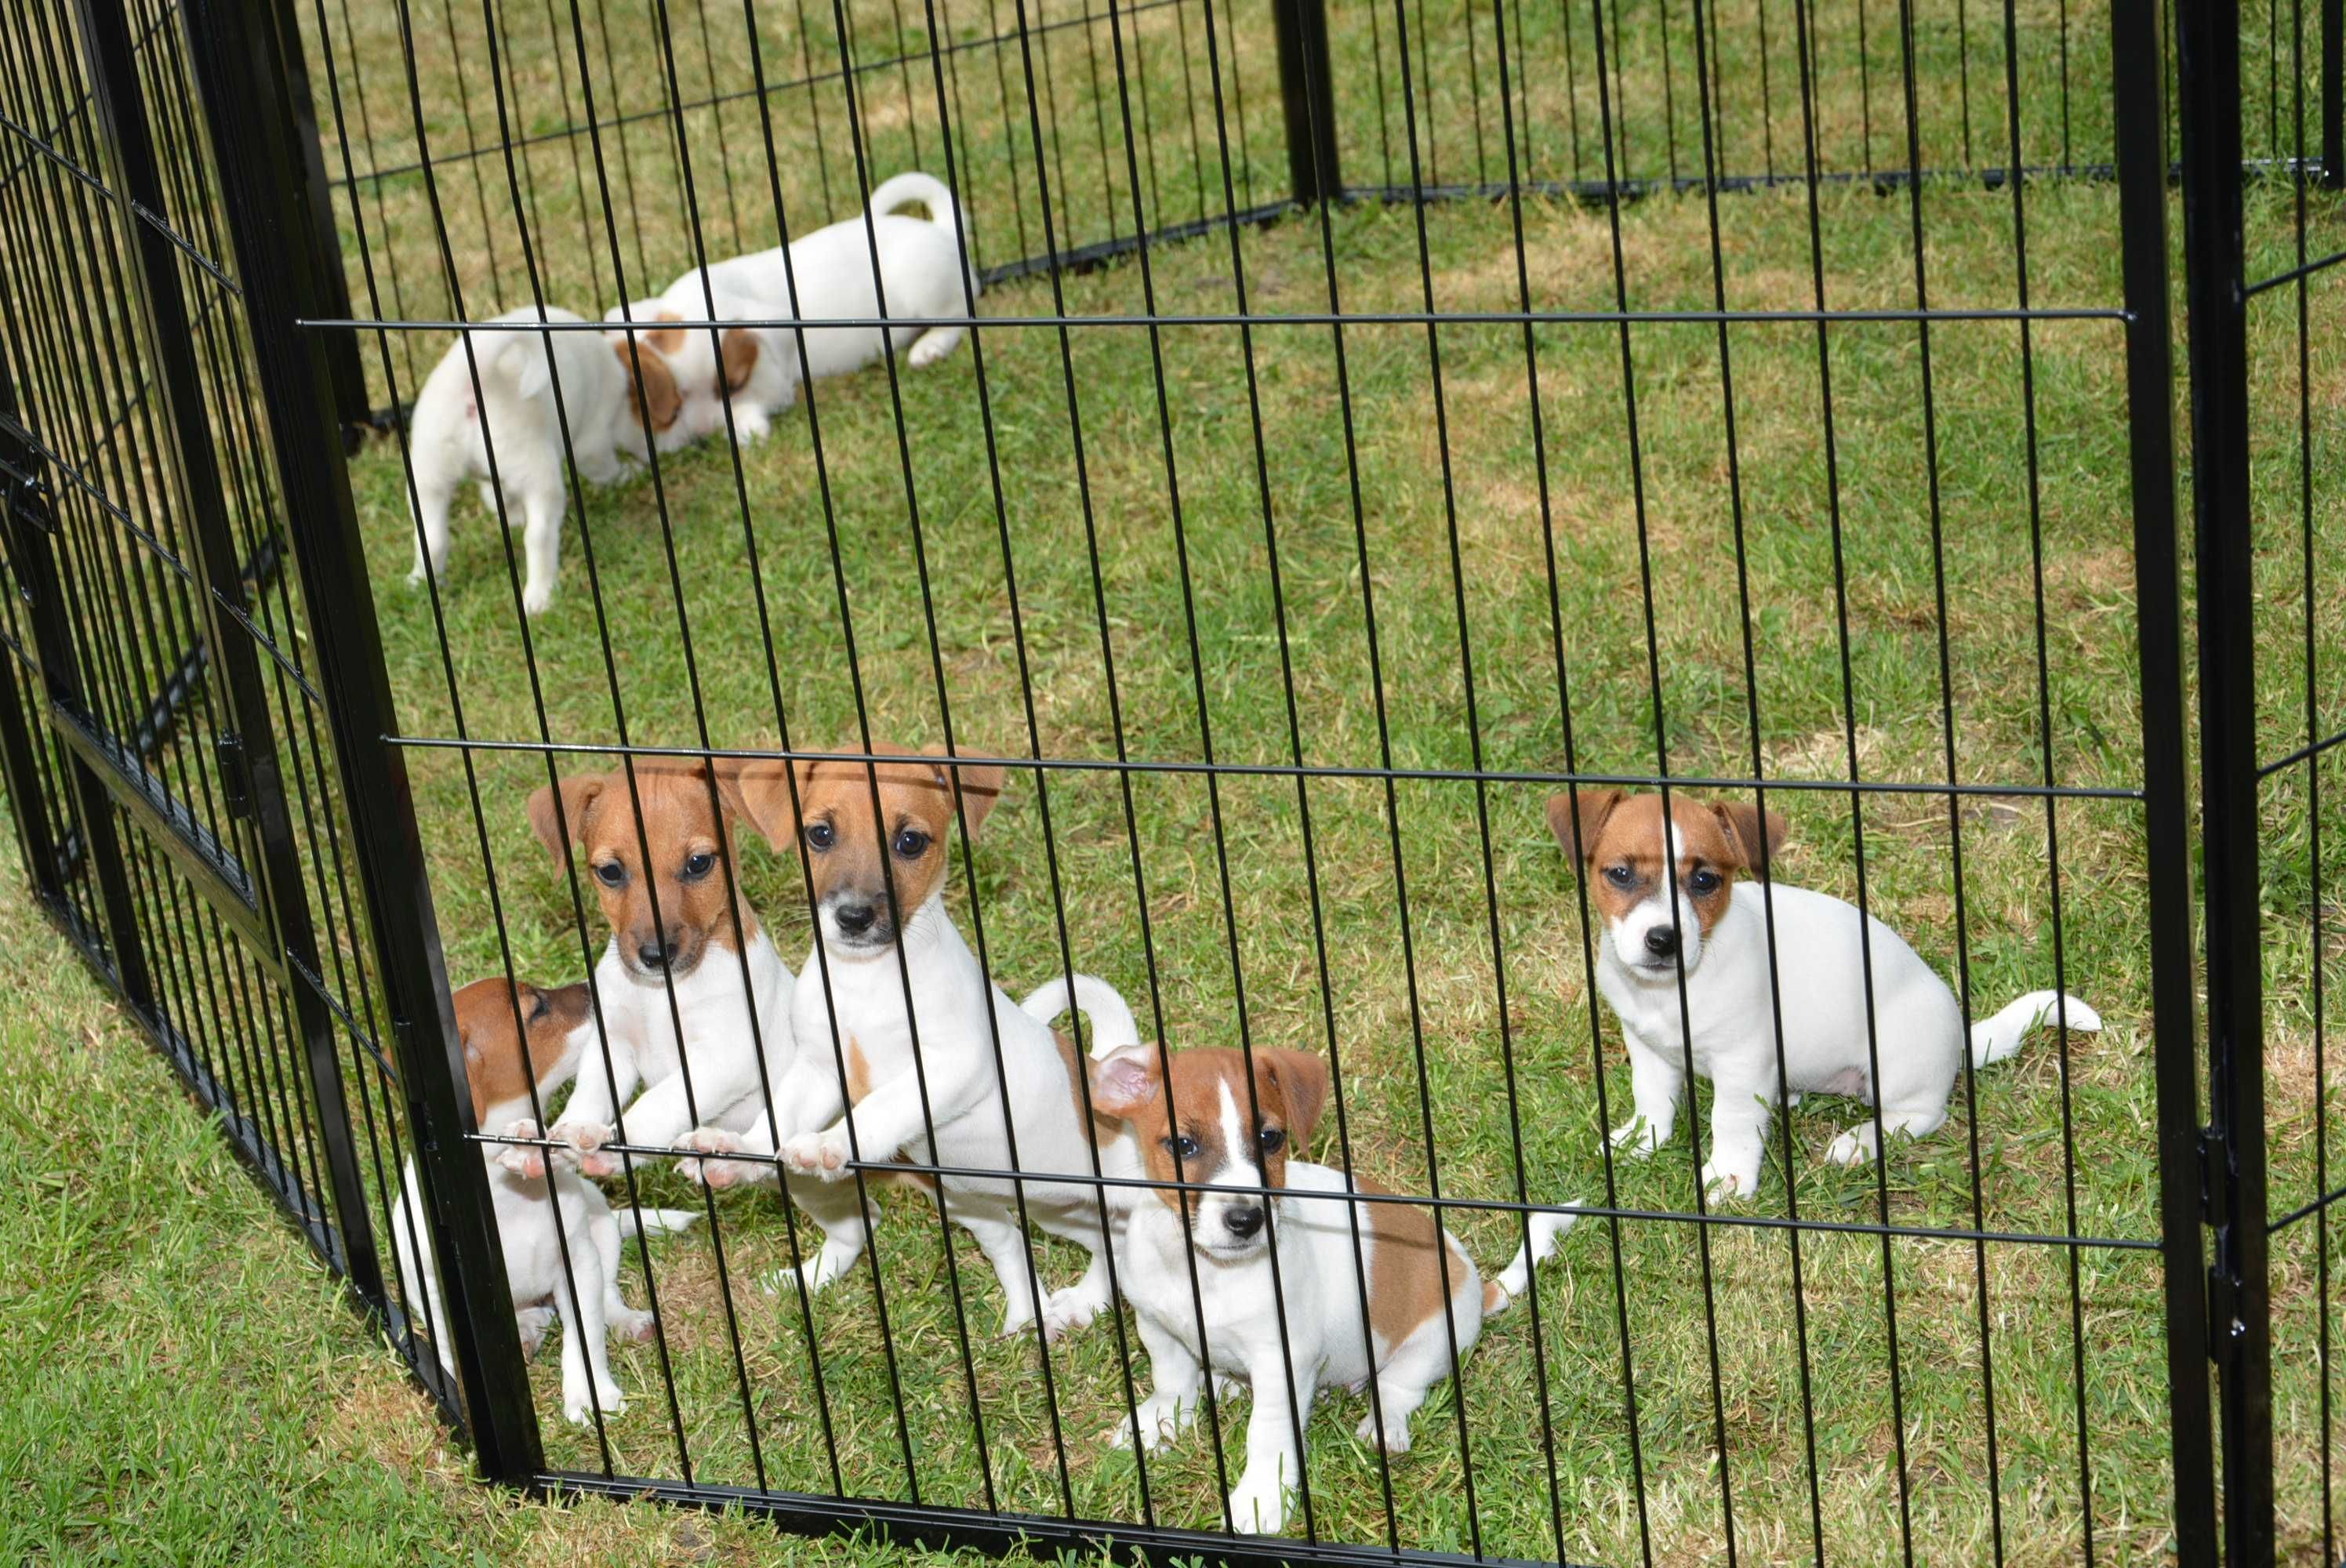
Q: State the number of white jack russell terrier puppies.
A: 7